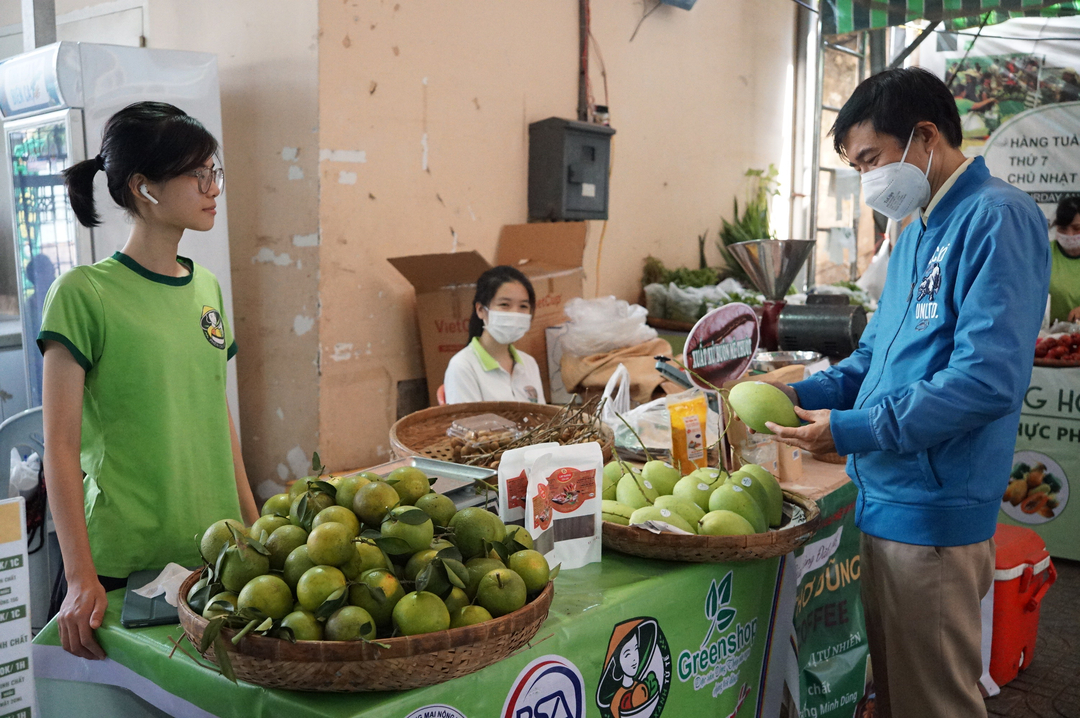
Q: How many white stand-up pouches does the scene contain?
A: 3